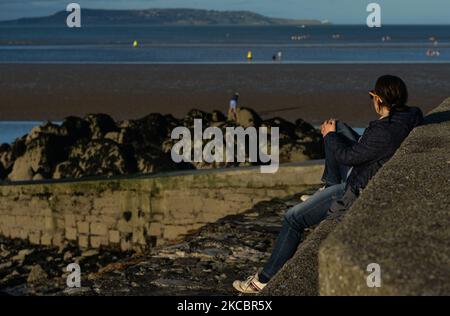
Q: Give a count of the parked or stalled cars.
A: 0